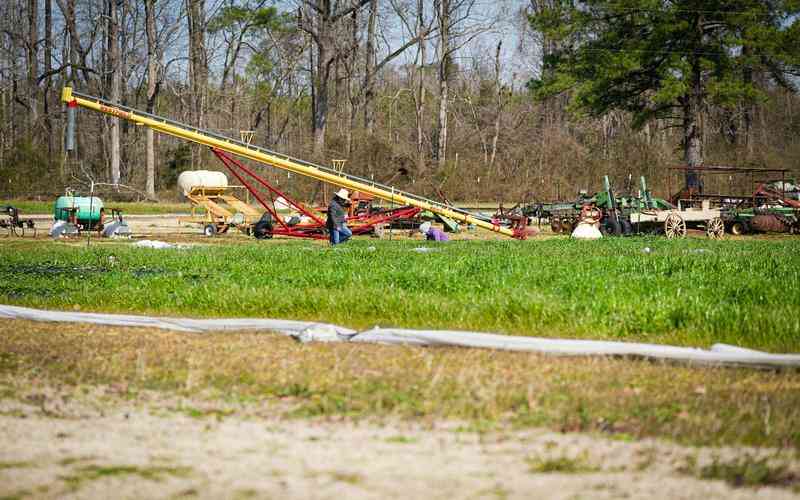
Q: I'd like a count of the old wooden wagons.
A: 1